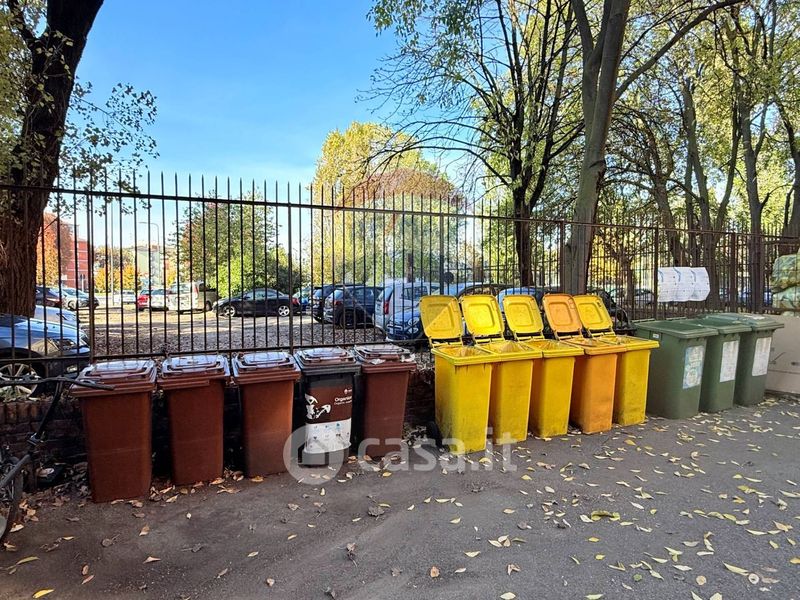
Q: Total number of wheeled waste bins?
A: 13